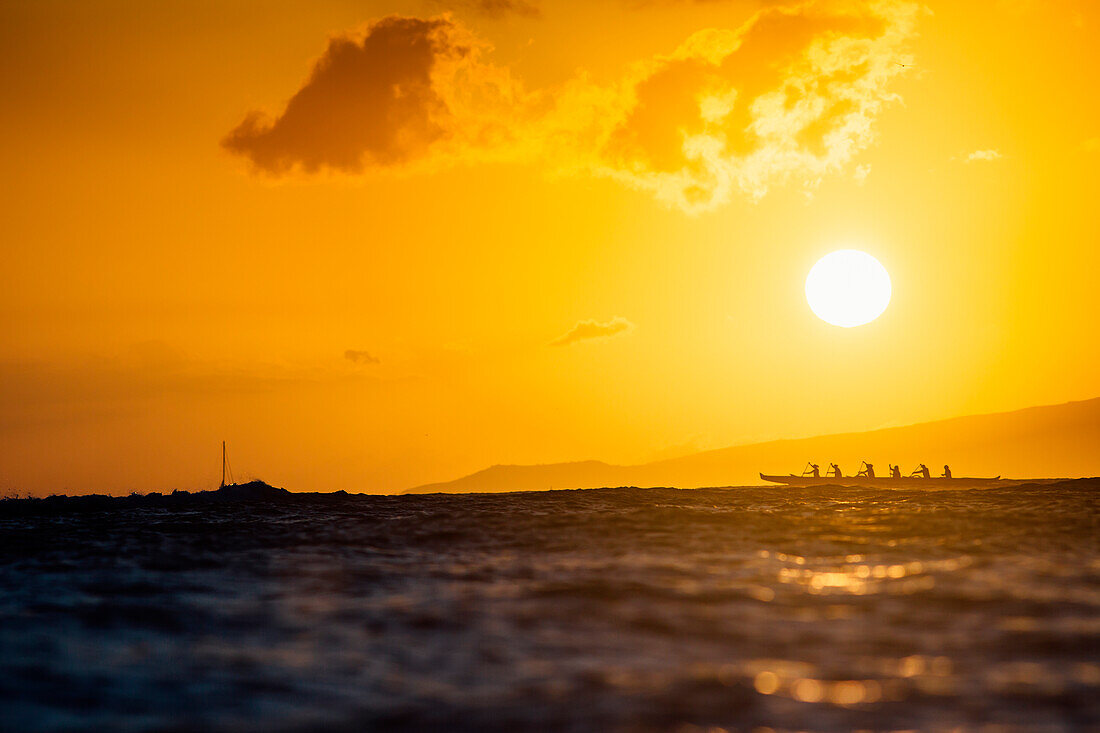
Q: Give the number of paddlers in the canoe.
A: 6